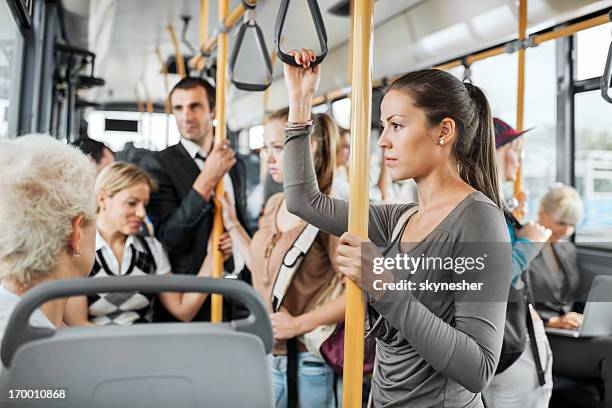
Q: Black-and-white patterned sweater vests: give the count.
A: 1